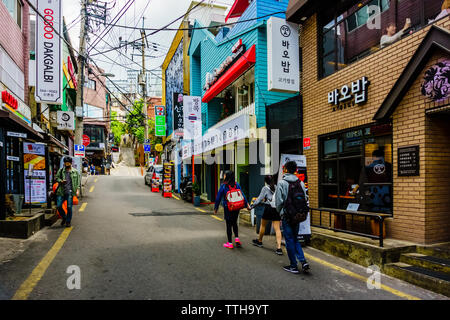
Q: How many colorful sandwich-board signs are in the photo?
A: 2